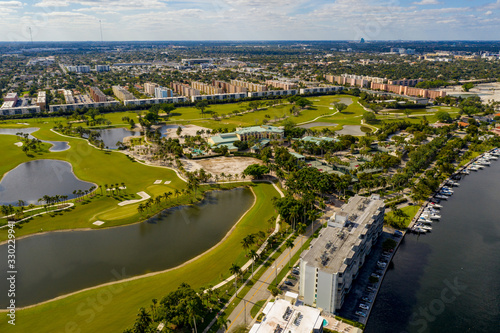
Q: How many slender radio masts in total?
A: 2